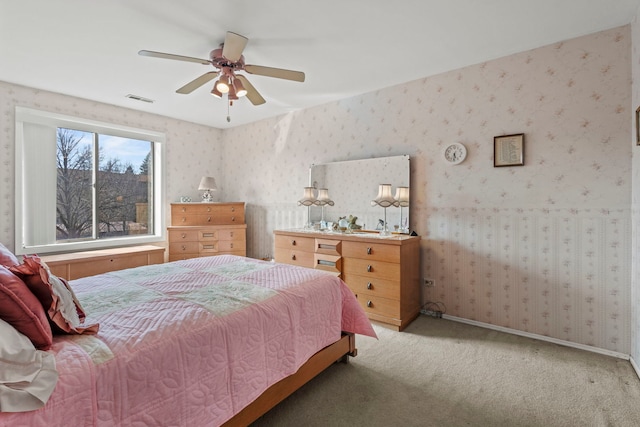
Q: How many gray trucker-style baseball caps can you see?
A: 0